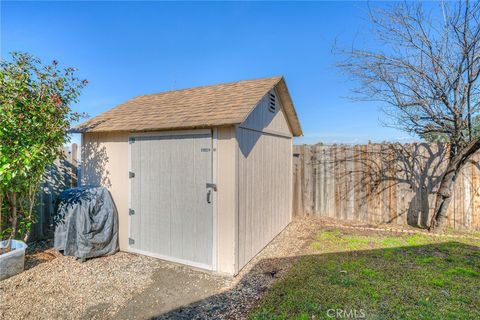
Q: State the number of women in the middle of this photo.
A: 0